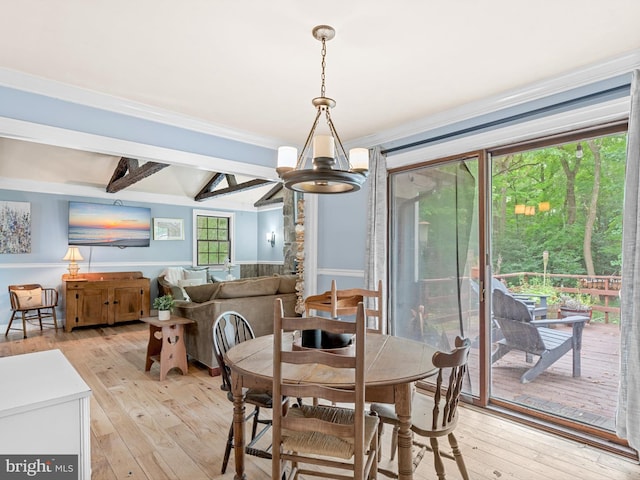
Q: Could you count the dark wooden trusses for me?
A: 3